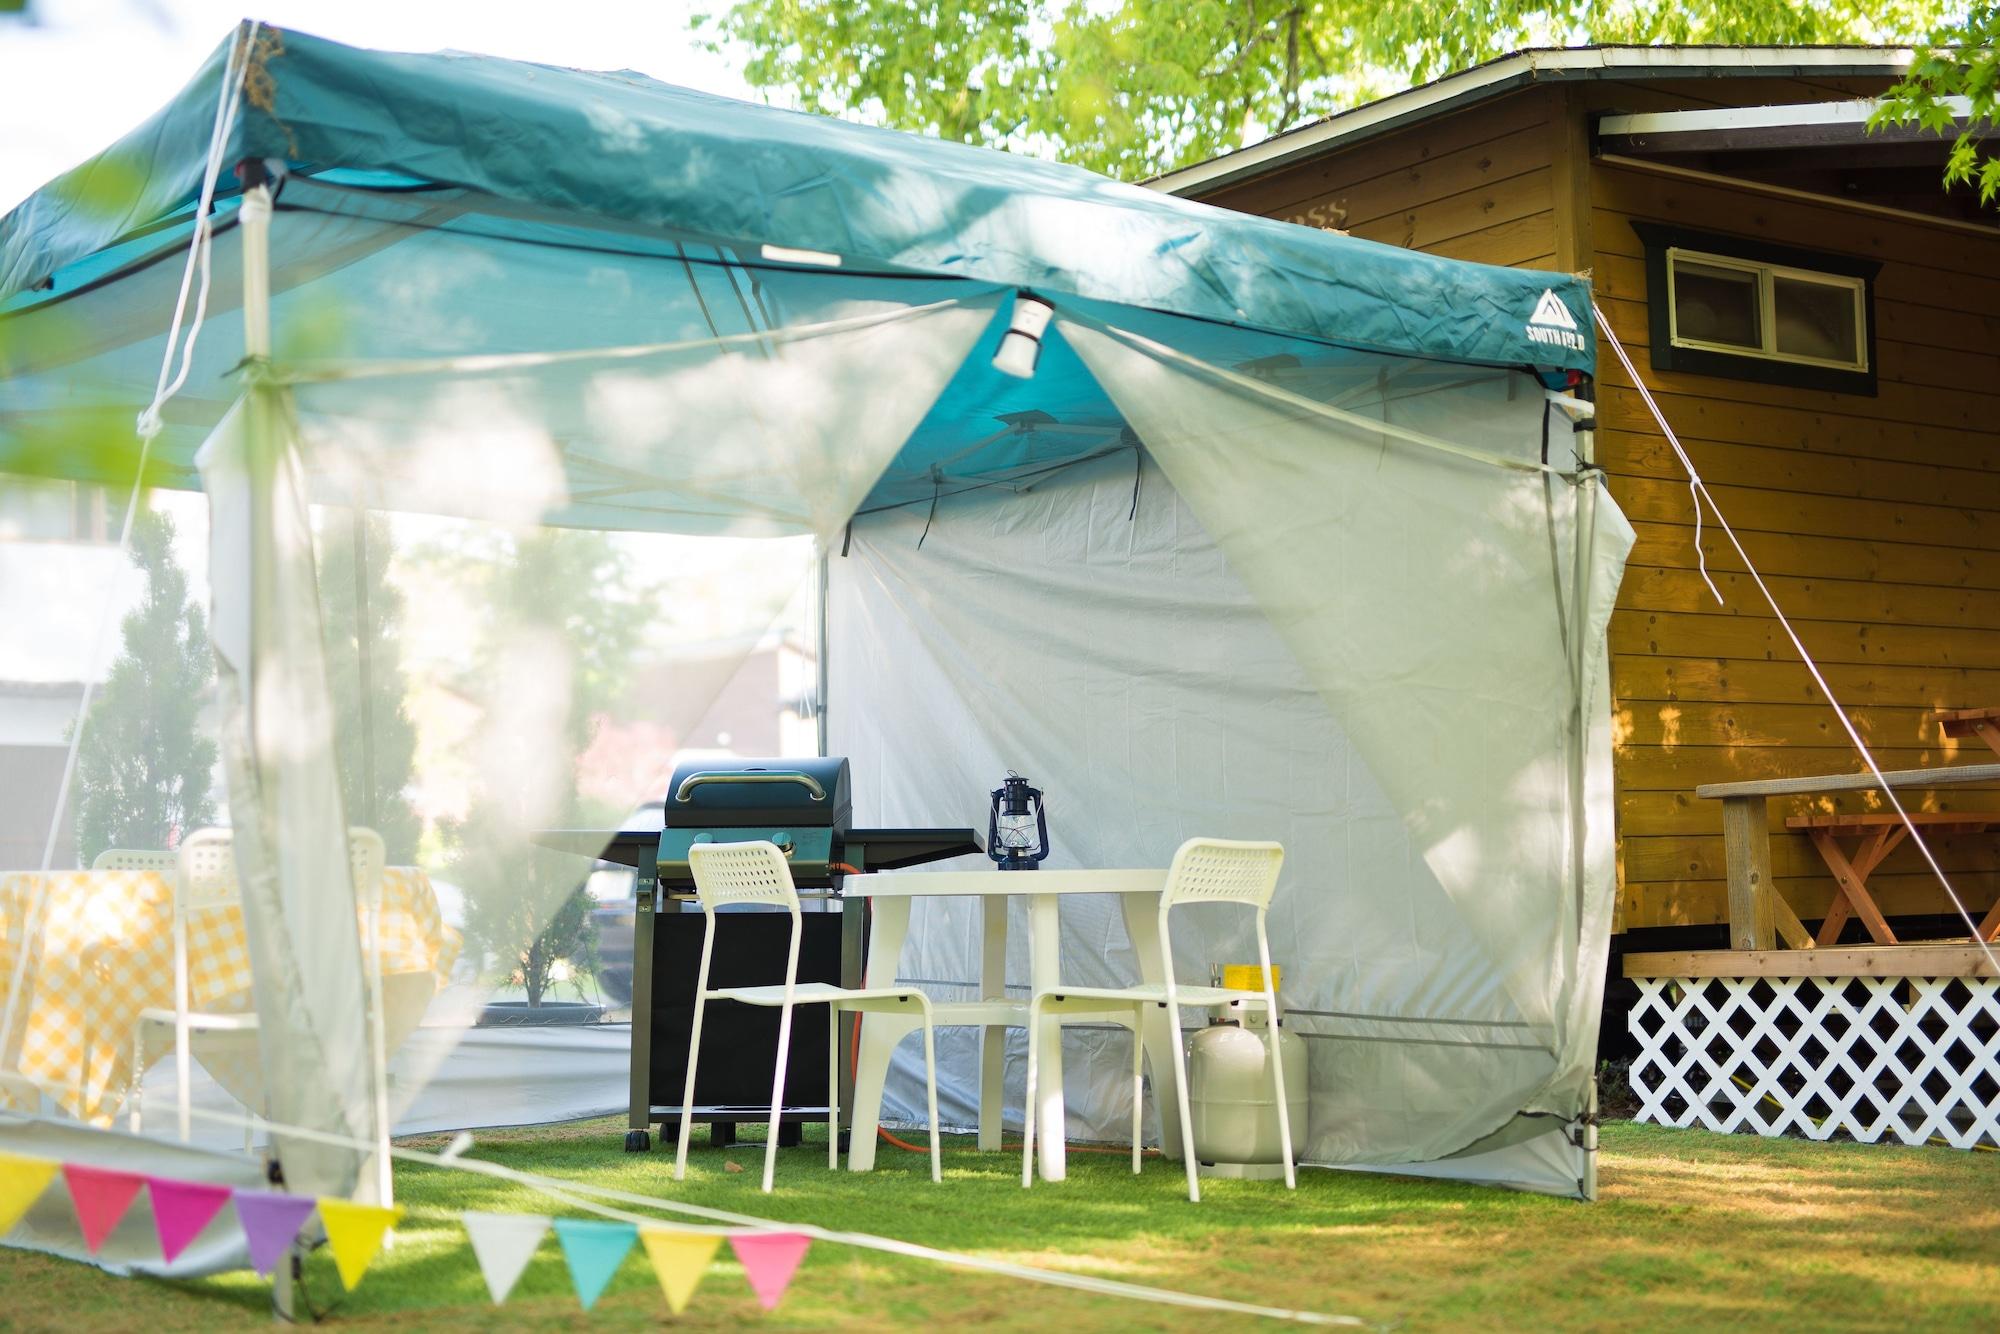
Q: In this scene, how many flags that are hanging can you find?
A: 9